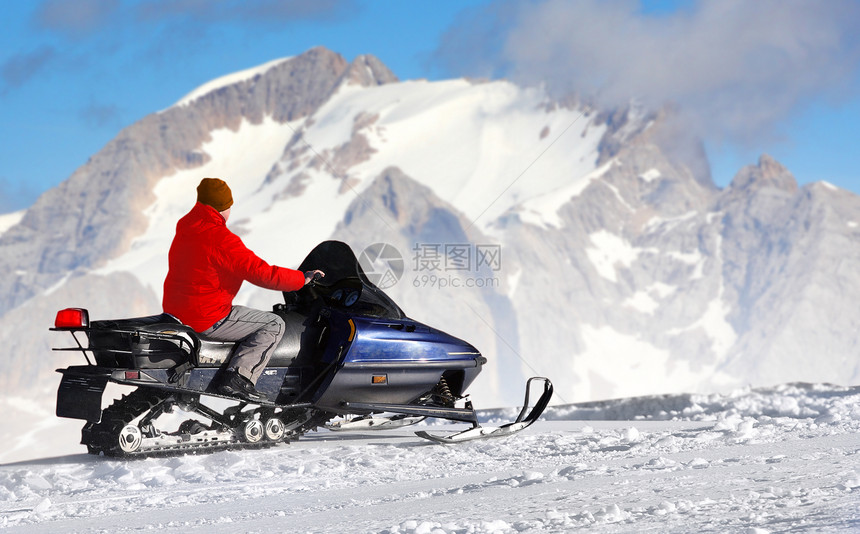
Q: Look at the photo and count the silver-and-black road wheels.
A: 3